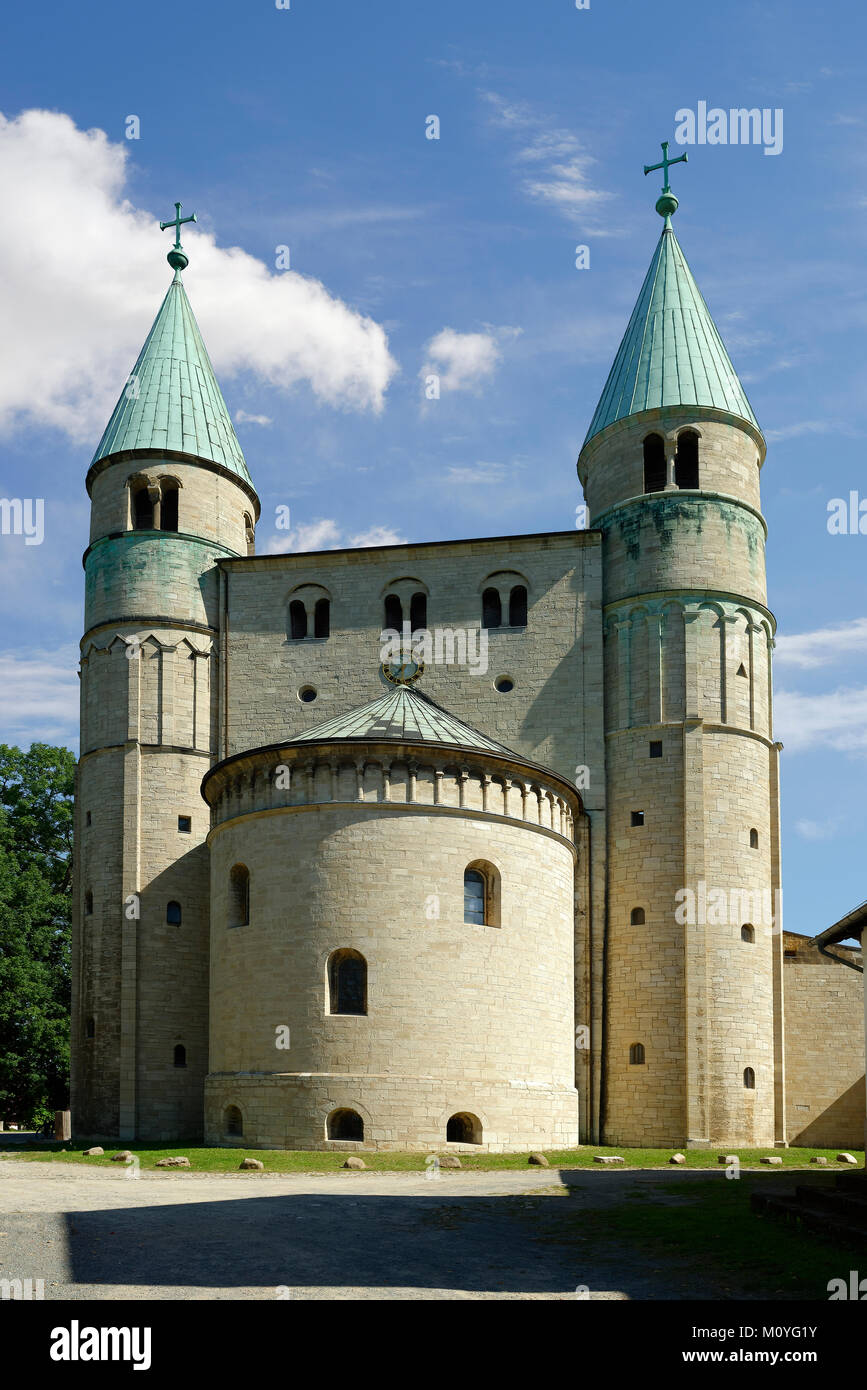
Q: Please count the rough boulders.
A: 13